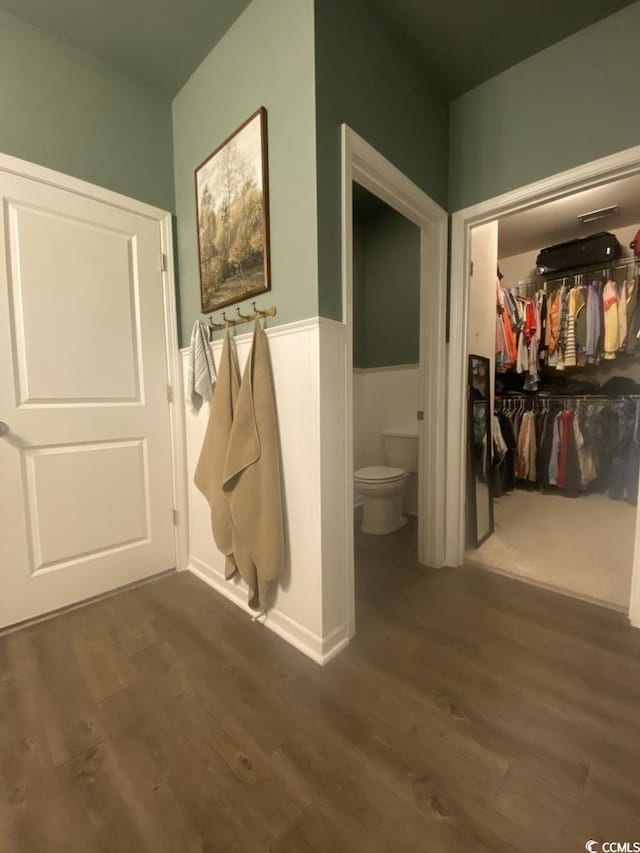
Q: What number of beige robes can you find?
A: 2